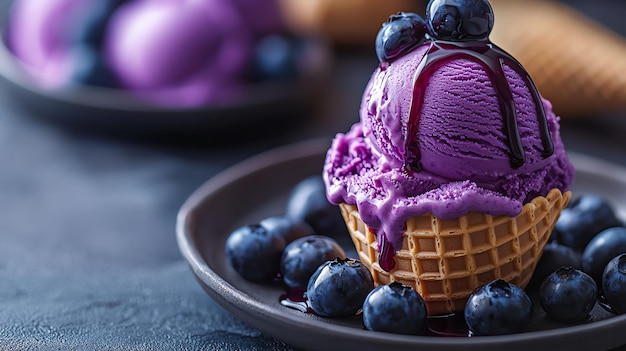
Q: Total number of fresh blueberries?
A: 14